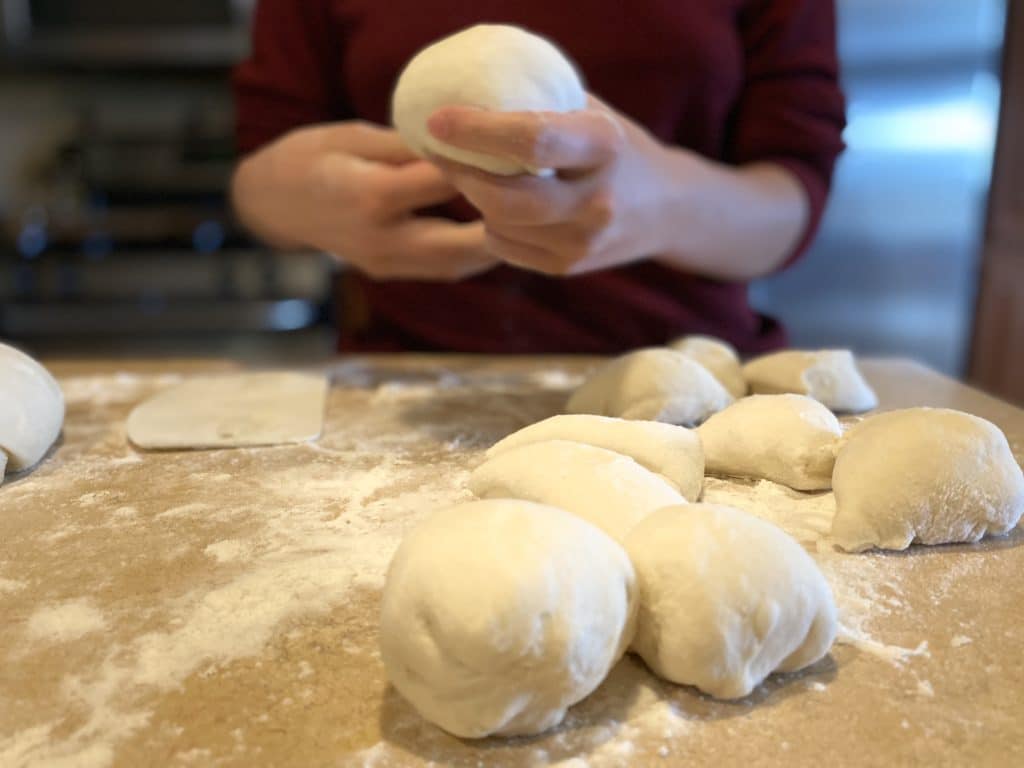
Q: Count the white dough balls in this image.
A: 11